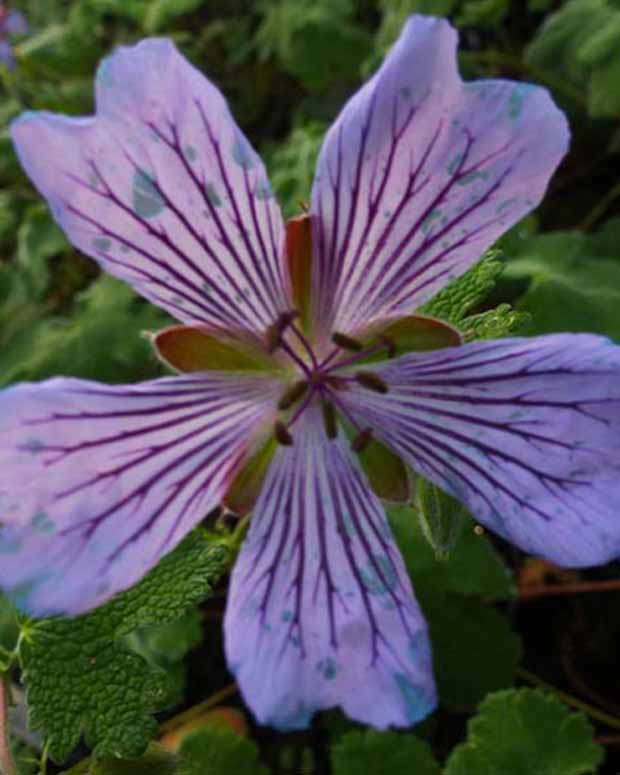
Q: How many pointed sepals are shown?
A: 5